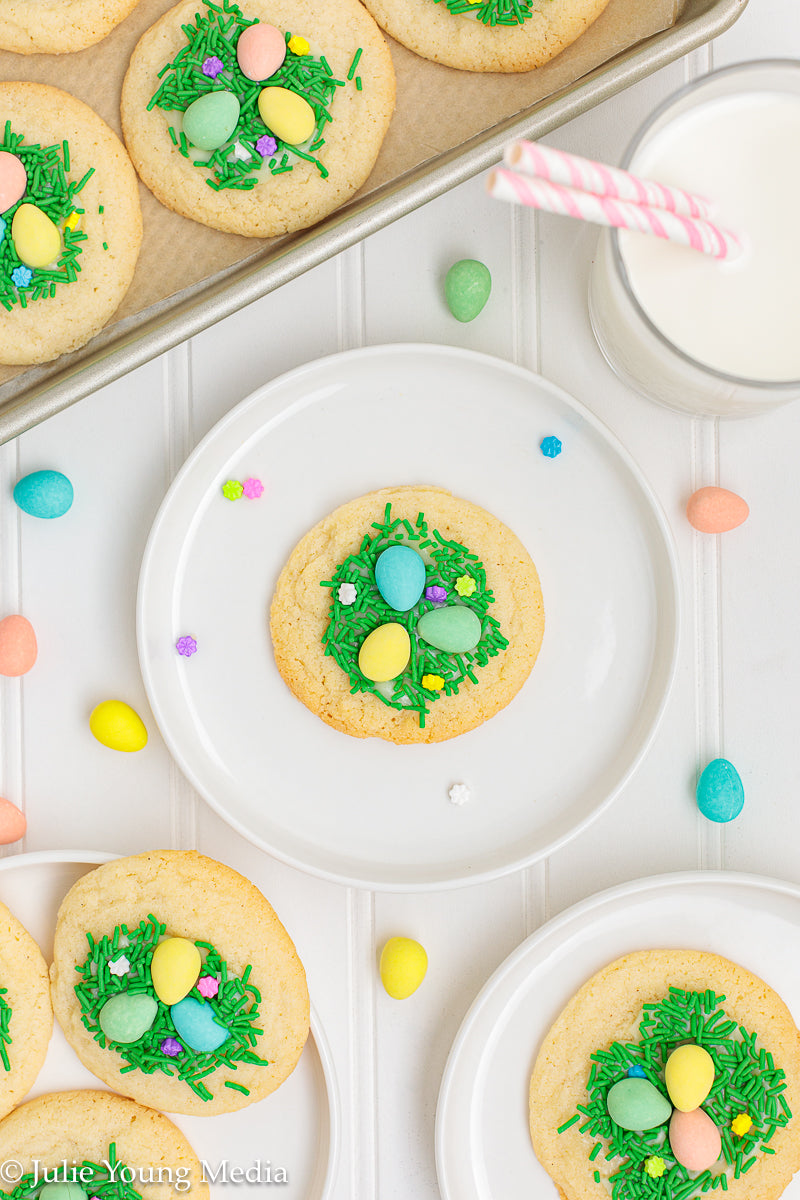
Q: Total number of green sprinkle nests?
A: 8